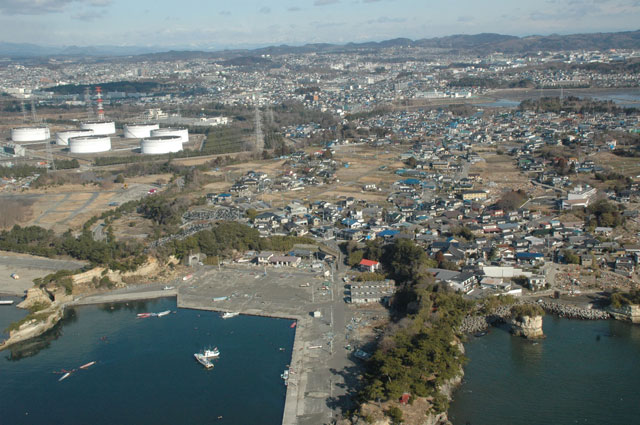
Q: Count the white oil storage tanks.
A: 7